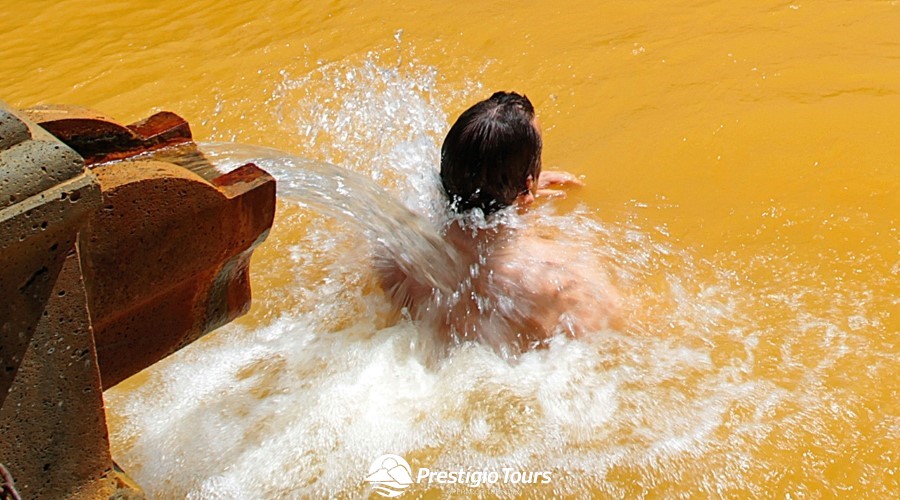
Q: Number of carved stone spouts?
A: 1